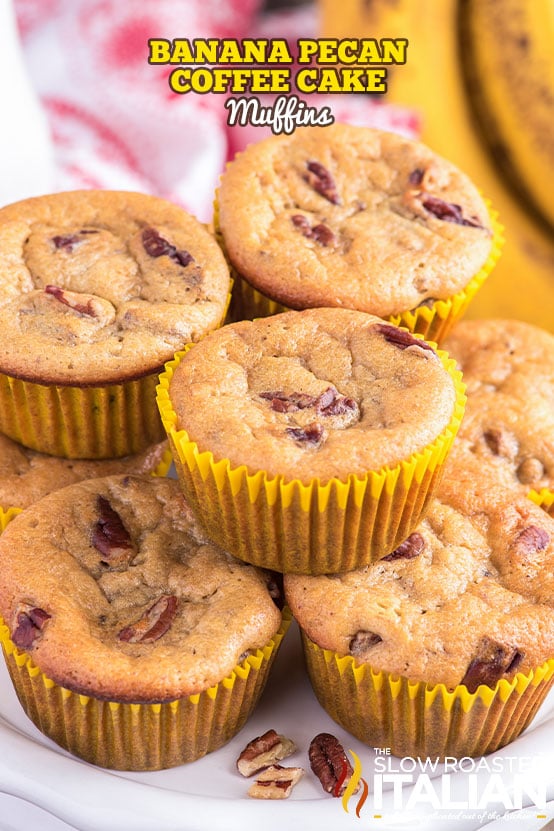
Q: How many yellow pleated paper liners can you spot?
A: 7